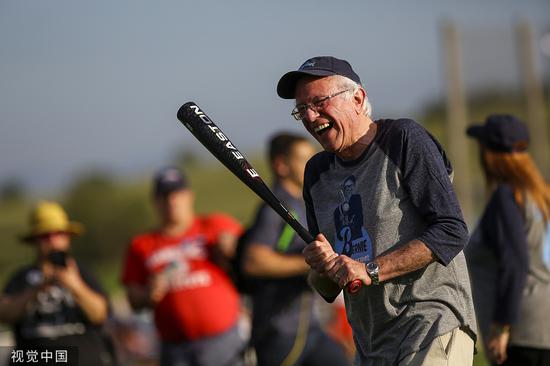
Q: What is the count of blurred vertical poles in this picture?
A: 2